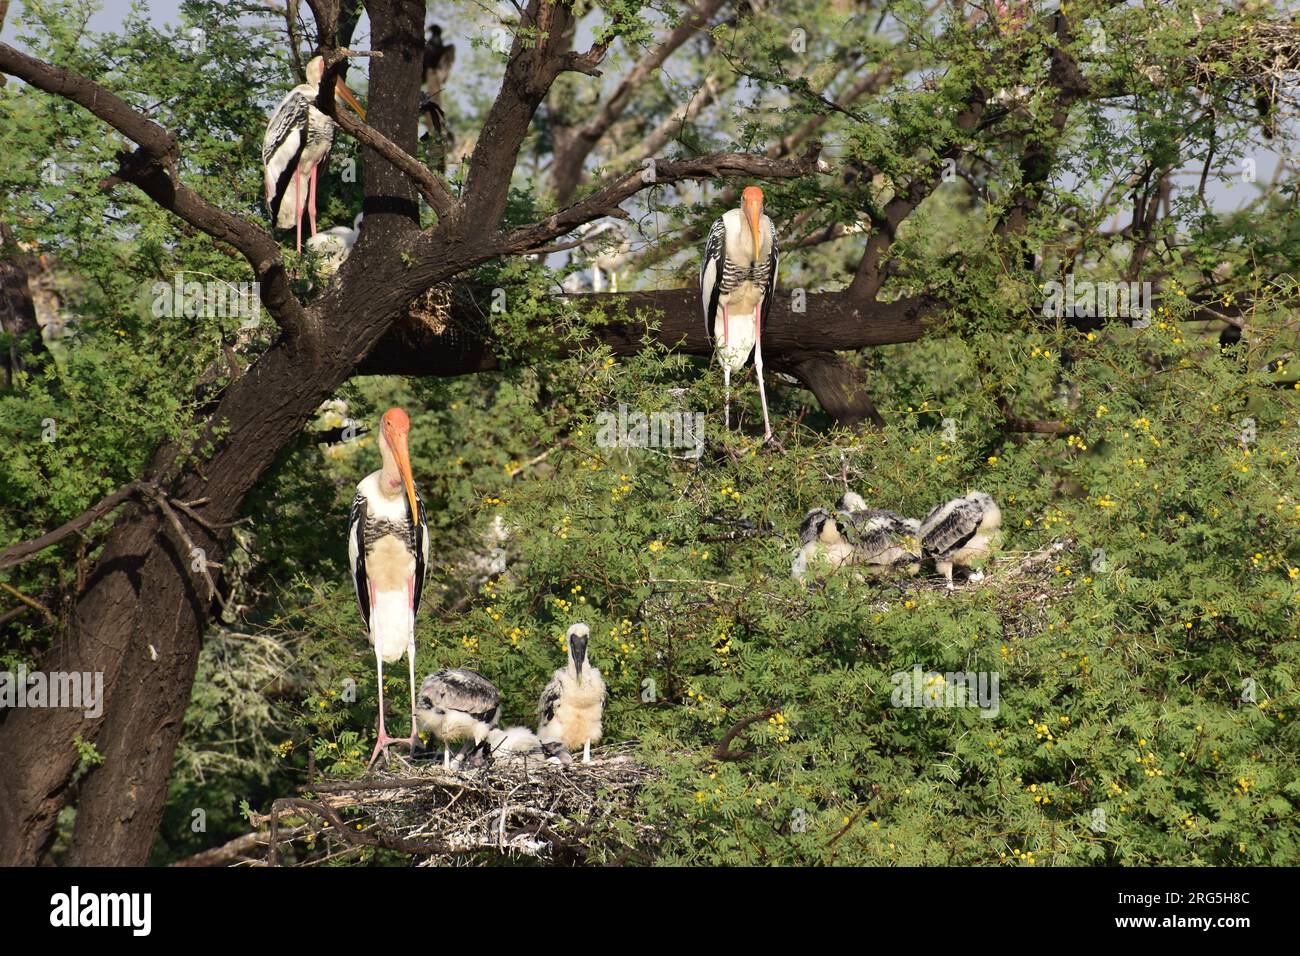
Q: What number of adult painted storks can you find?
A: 3